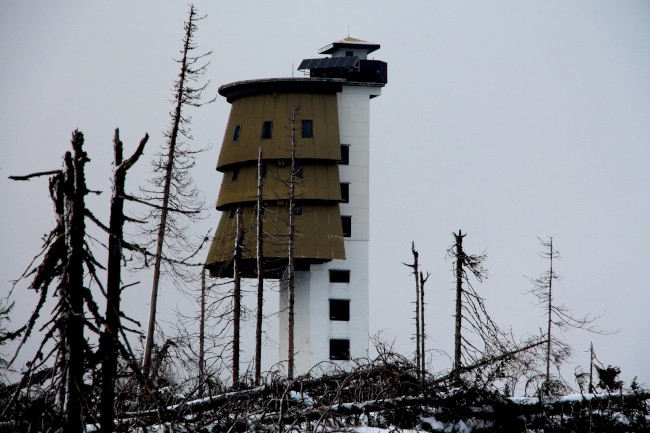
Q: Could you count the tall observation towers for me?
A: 1